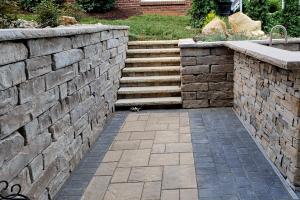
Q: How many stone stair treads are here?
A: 7